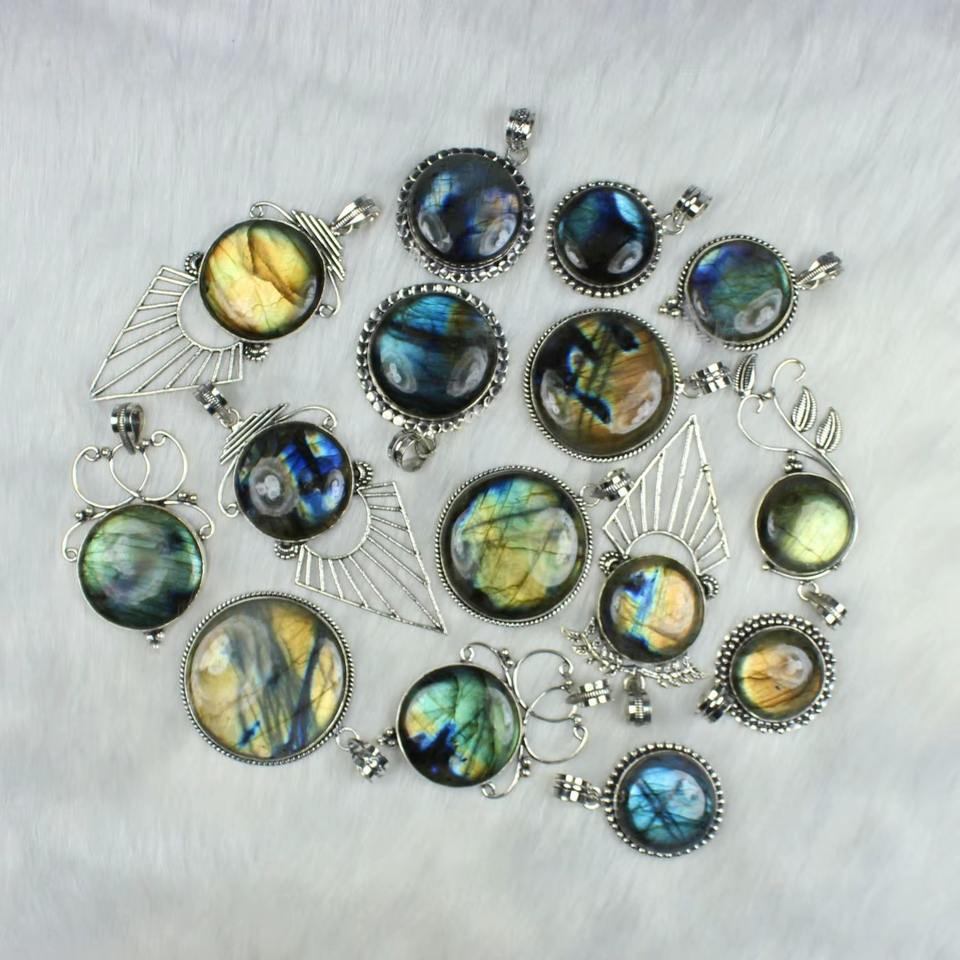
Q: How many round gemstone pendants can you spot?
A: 15